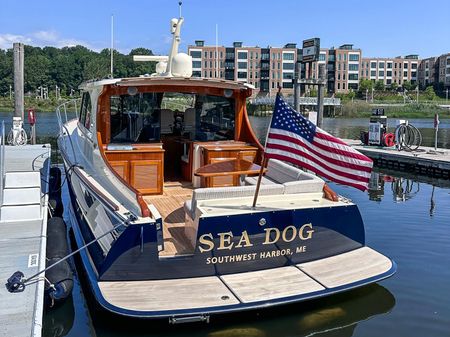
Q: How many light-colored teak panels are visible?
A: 3